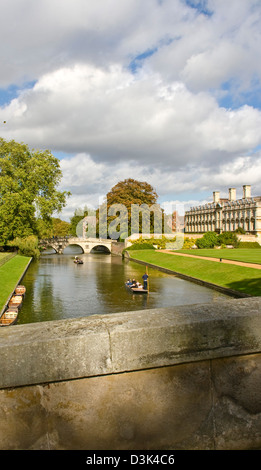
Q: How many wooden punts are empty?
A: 3